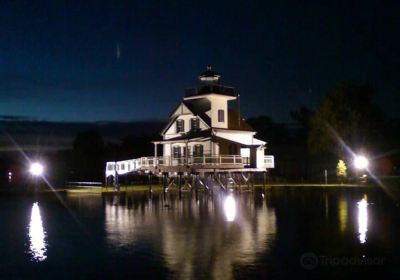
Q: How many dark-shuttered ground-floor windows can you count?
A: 2